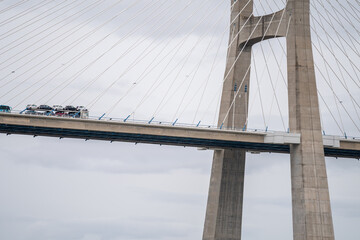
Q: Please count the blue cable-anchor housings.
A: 14